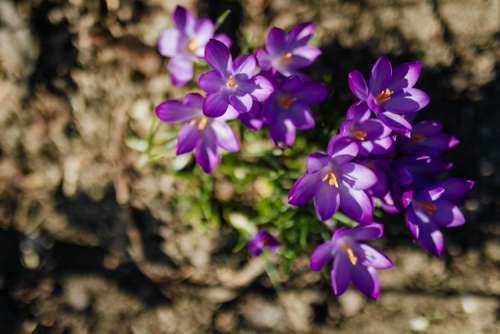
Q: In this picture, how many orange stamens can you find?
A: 11